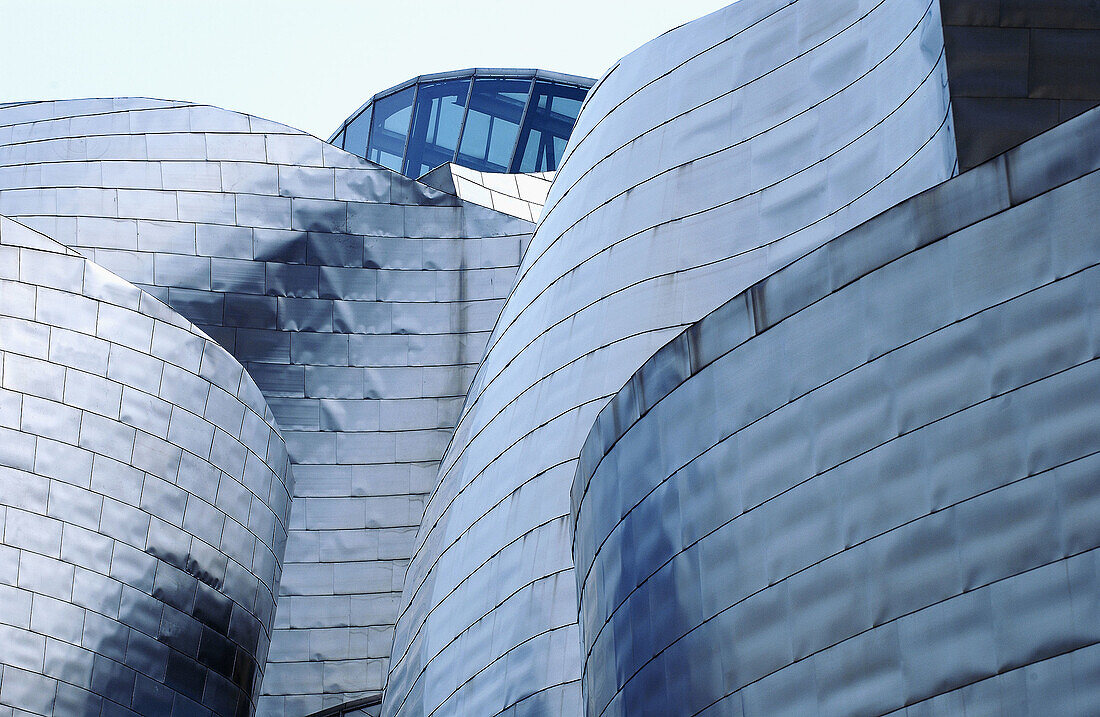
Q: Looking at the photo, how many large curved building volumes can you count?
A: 4